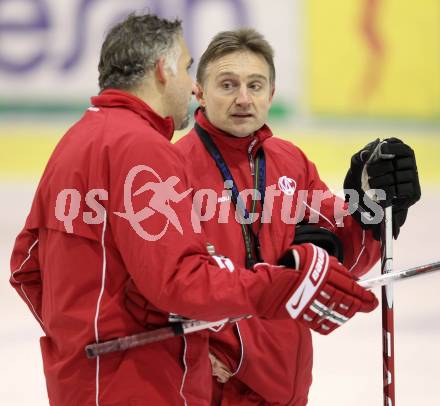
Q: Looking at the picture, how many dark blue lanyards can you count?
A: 1